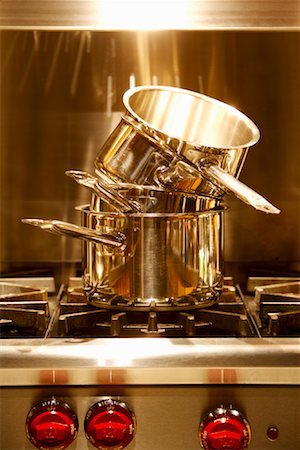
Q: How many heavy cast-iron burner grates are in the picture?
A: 3